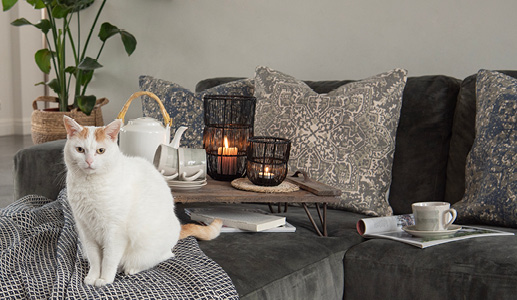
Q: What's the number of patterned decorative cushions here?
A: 3